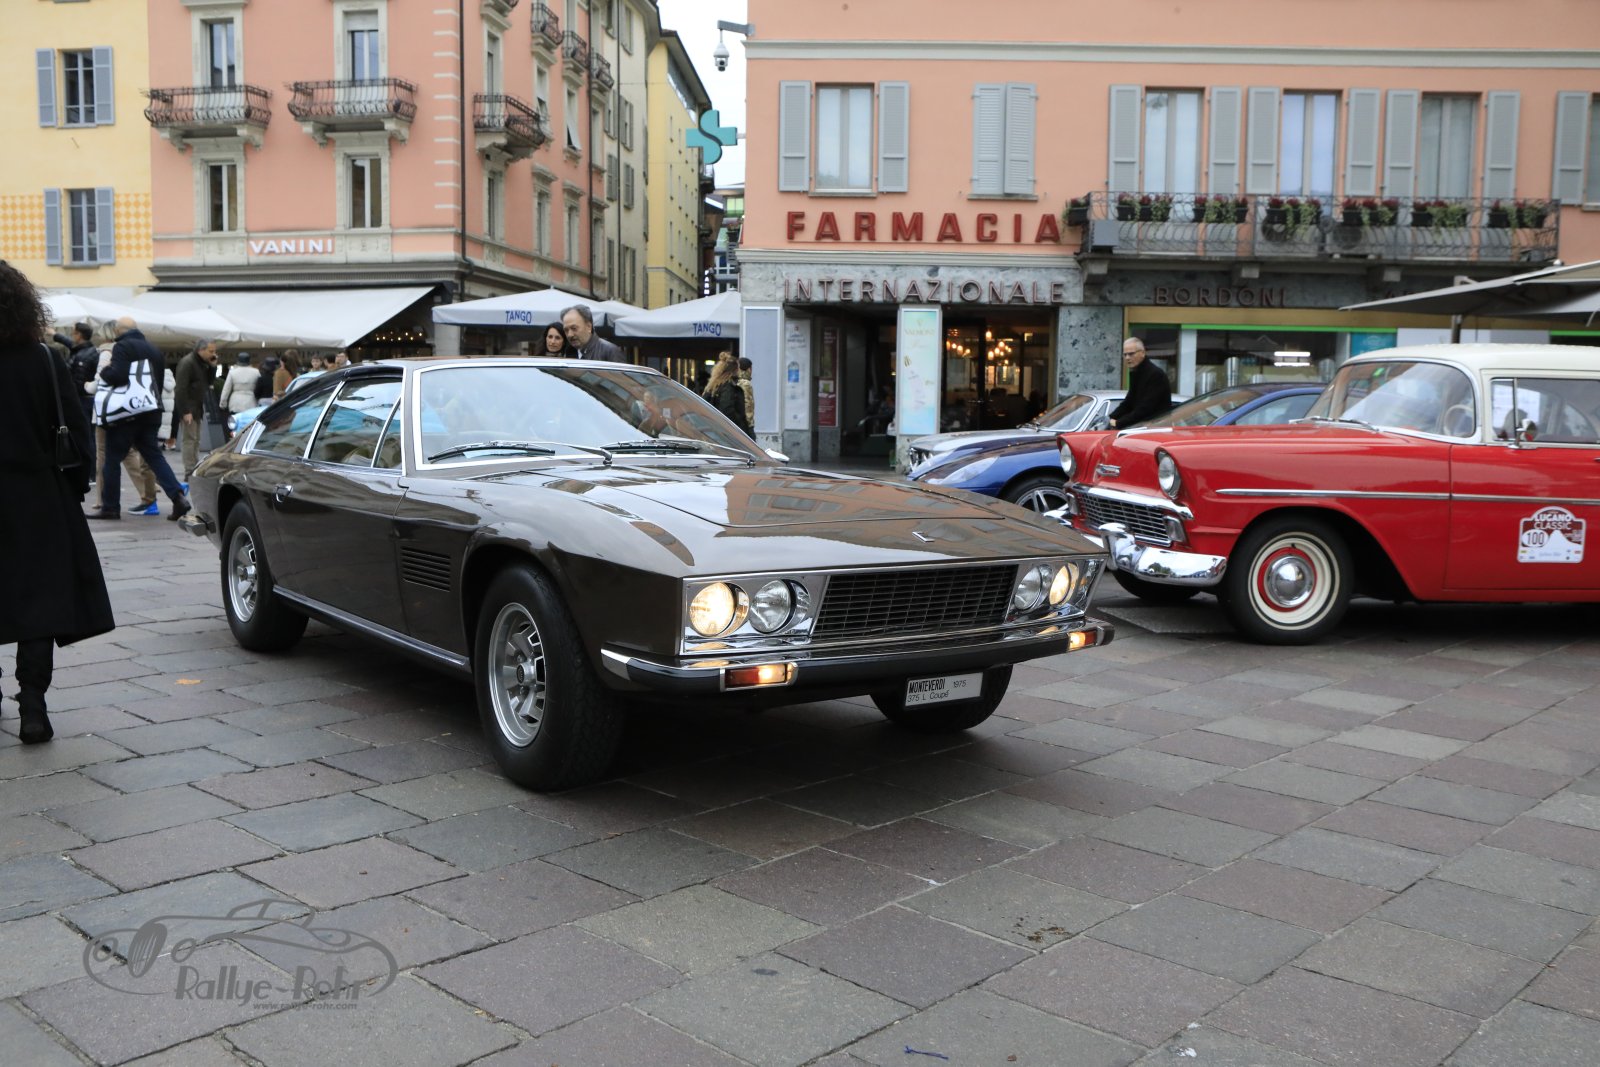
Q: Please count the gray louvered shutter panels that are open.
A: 13